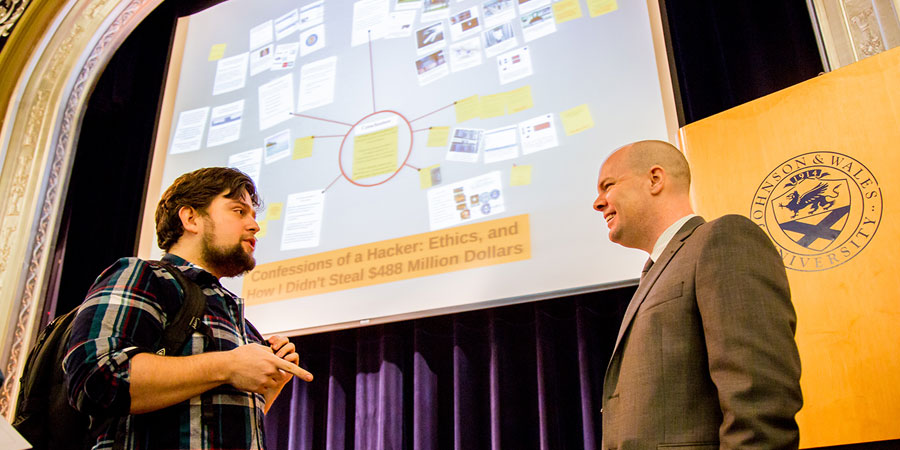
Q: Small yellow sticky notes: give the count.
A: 13